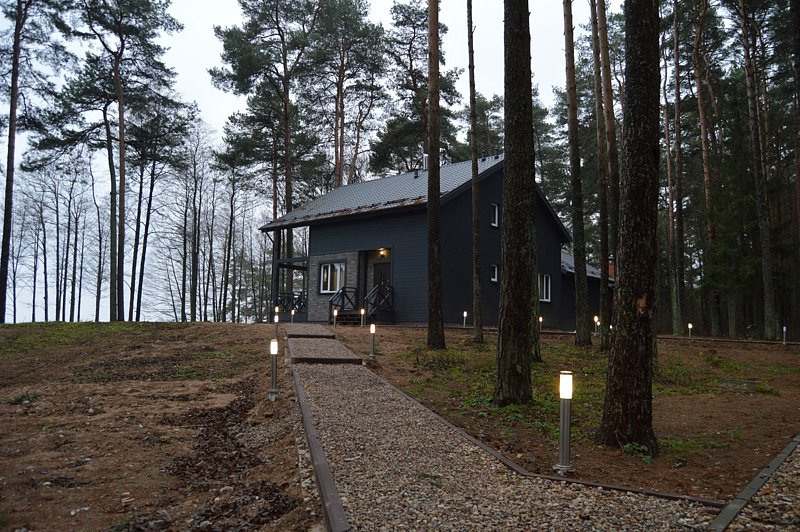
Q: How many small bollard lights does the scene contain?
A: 15